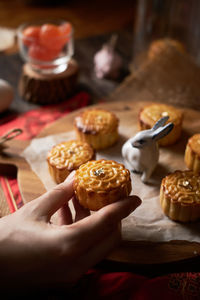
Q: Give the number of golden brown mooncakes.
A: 6